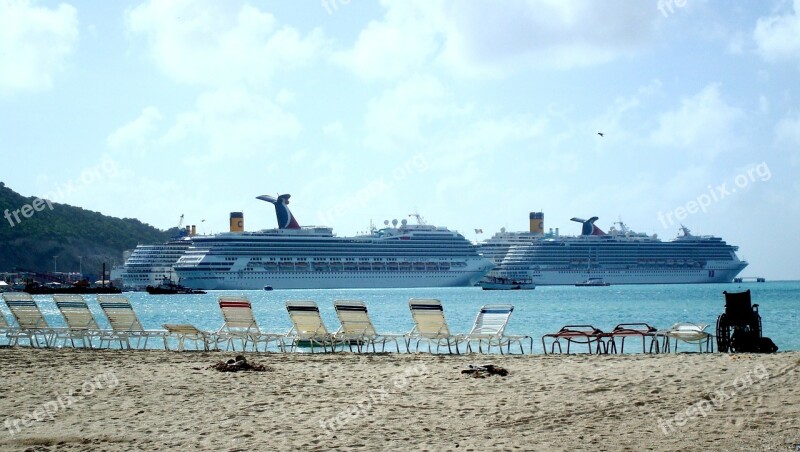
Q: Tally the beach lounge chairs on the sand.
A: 13